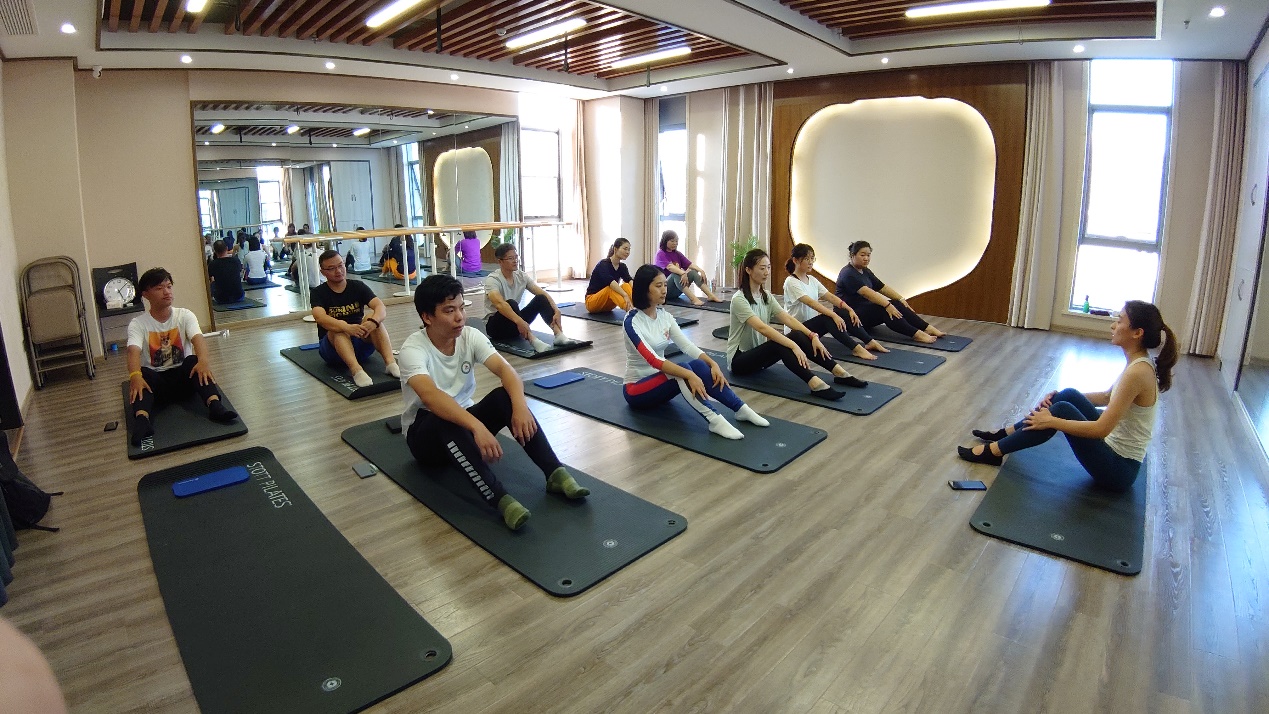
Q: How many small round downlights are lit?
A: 9